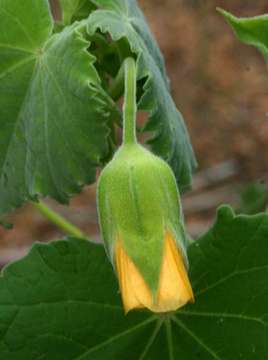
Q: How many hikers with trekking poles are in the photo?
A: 0